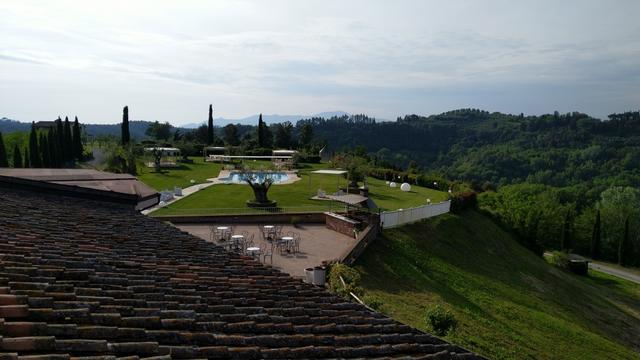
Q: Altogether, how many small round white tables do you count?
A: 5